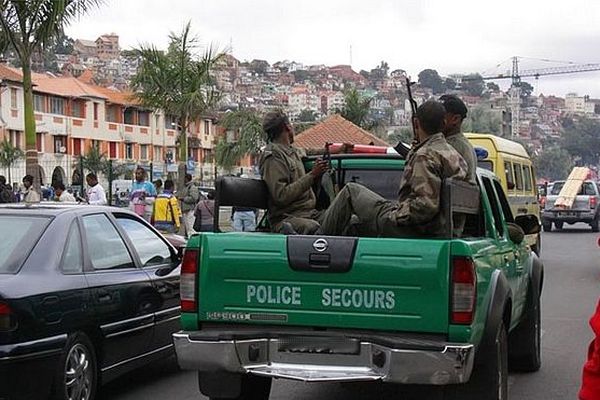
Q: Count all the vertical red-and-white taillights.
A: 2